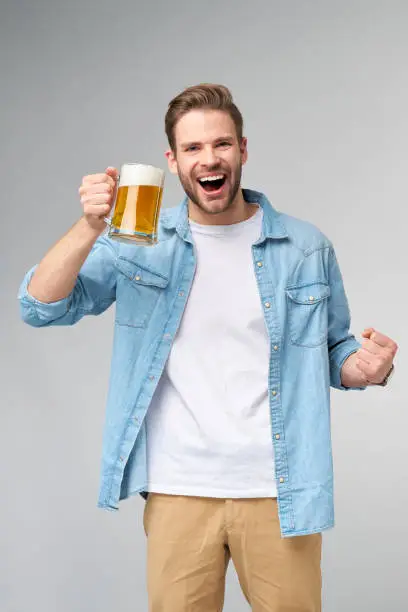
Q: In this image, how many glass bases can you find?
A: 1